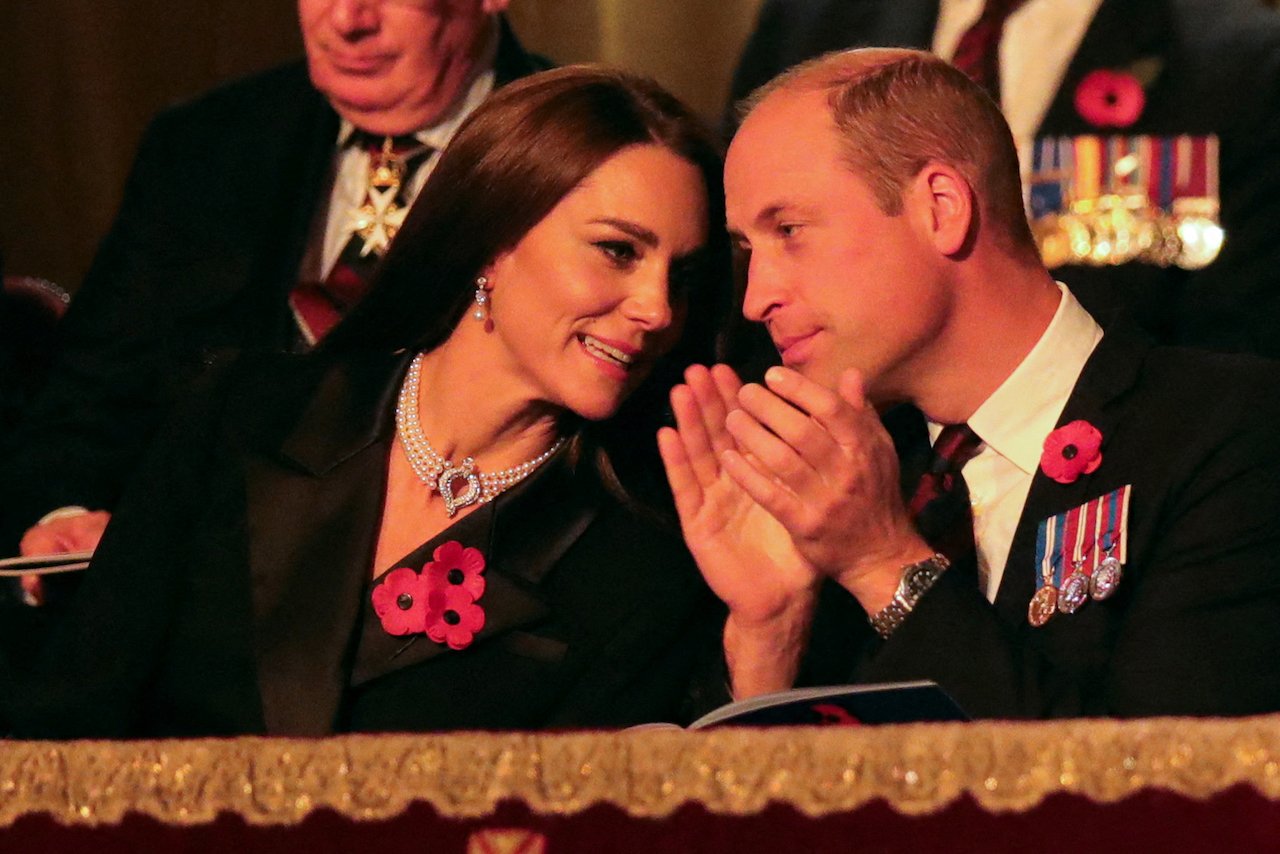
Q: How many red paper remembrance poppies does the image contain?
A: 5